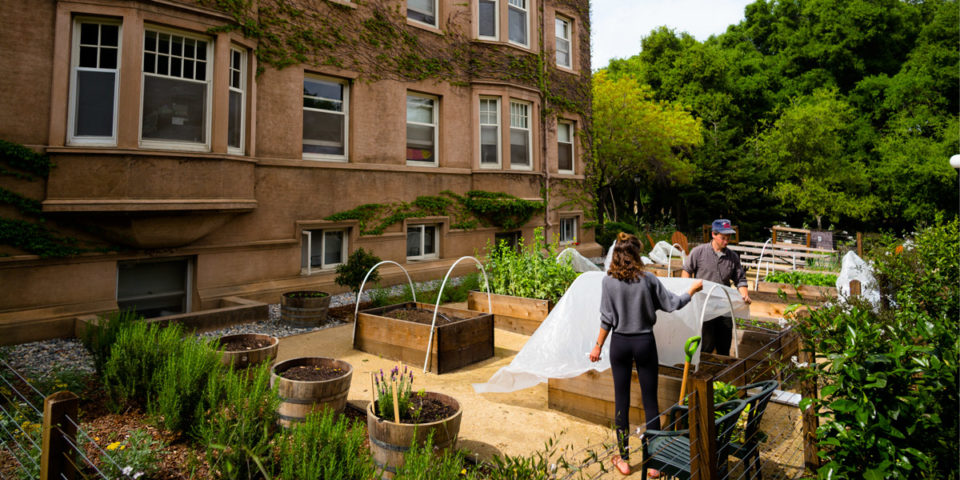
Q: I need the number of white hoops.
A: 5